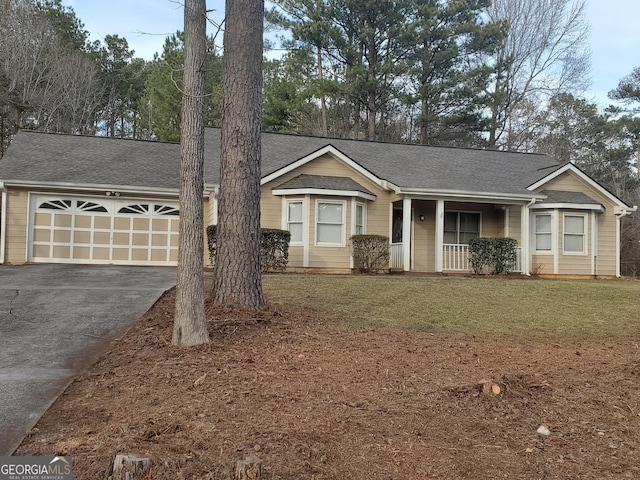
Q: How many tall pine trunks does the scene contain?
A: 2